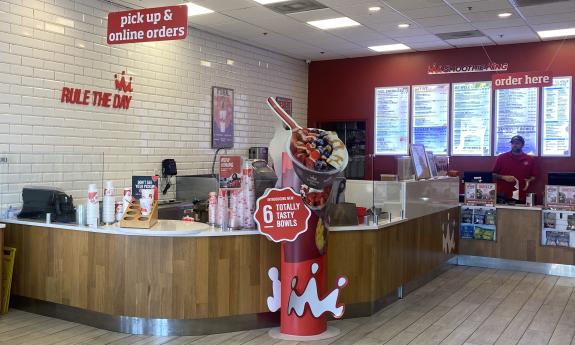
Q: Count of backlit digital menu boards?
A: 5